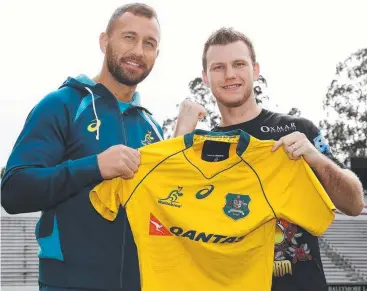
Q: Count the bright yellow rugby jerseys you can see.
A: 1